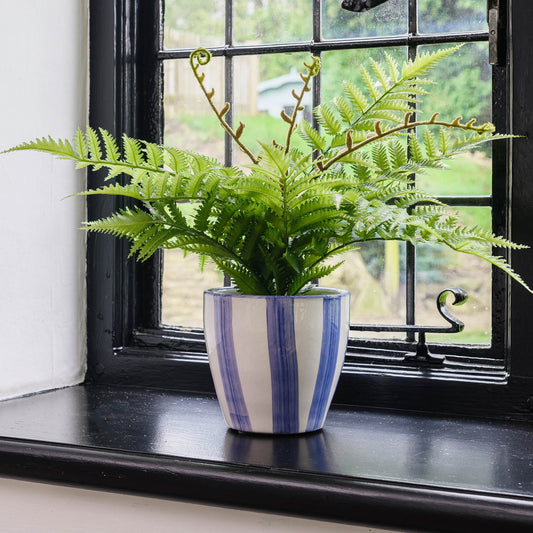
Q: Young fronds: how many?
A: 3